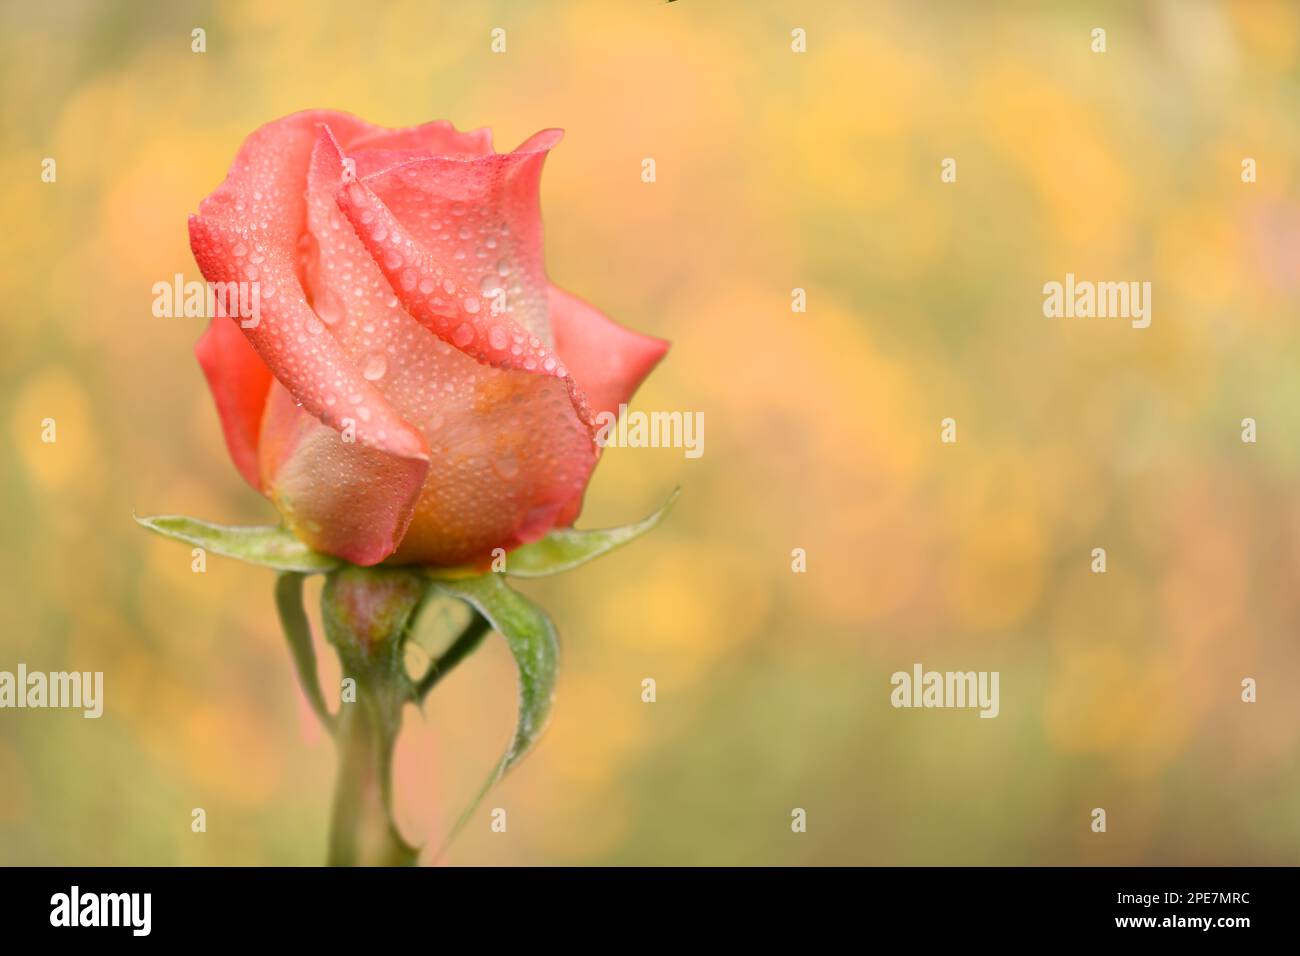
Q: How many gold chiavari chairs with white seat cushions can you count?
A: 0